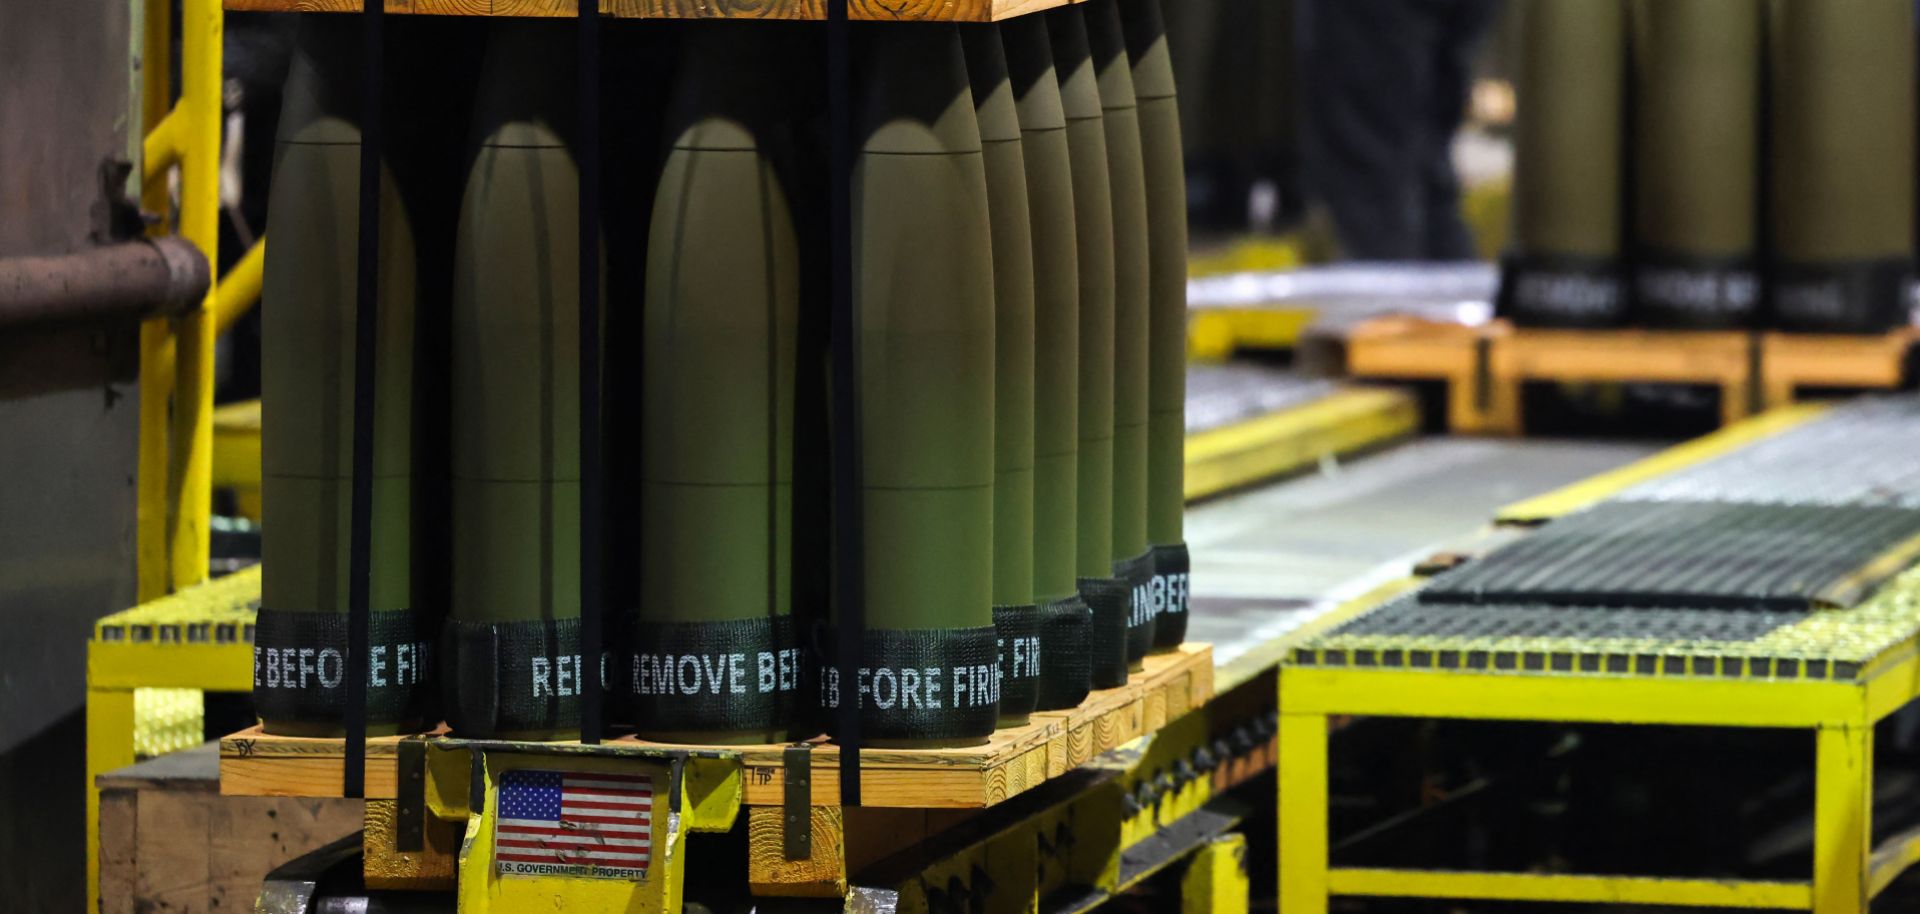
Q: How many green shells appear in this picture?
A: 12